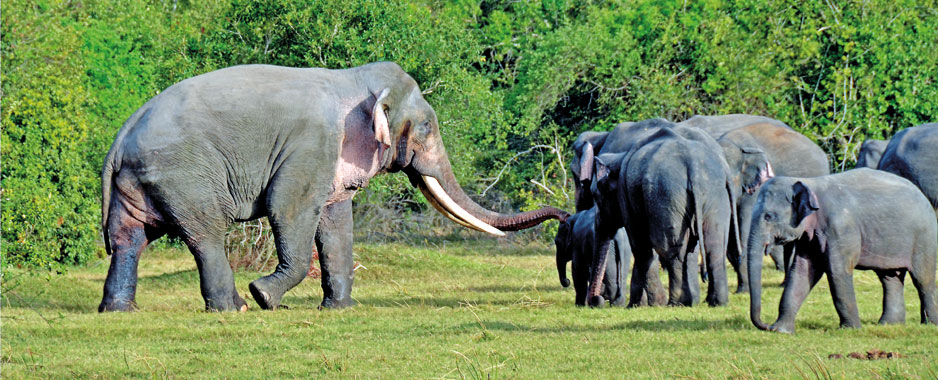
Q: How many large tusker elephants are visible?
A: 1